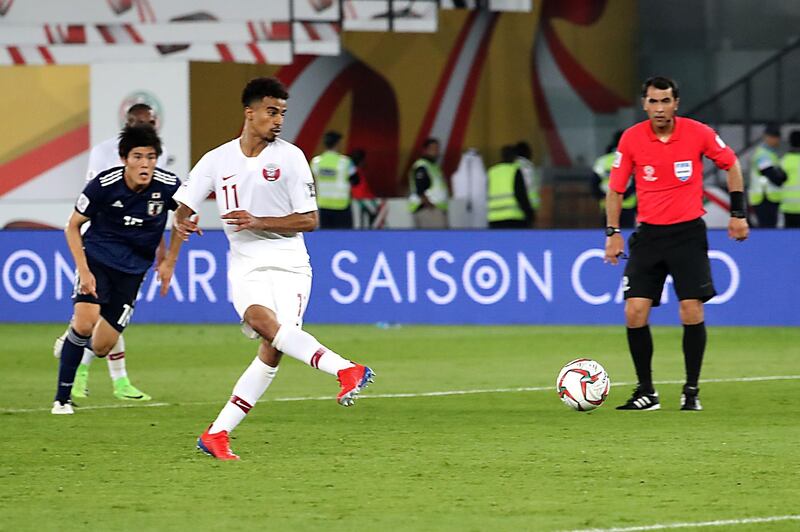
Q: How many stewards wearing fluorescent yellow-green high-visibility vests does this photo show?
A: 7